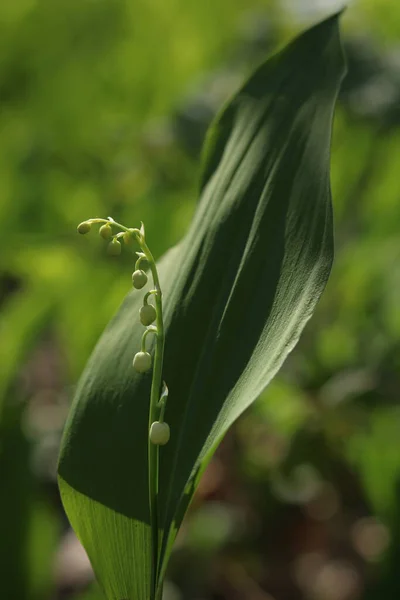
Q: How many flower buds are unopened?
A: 8